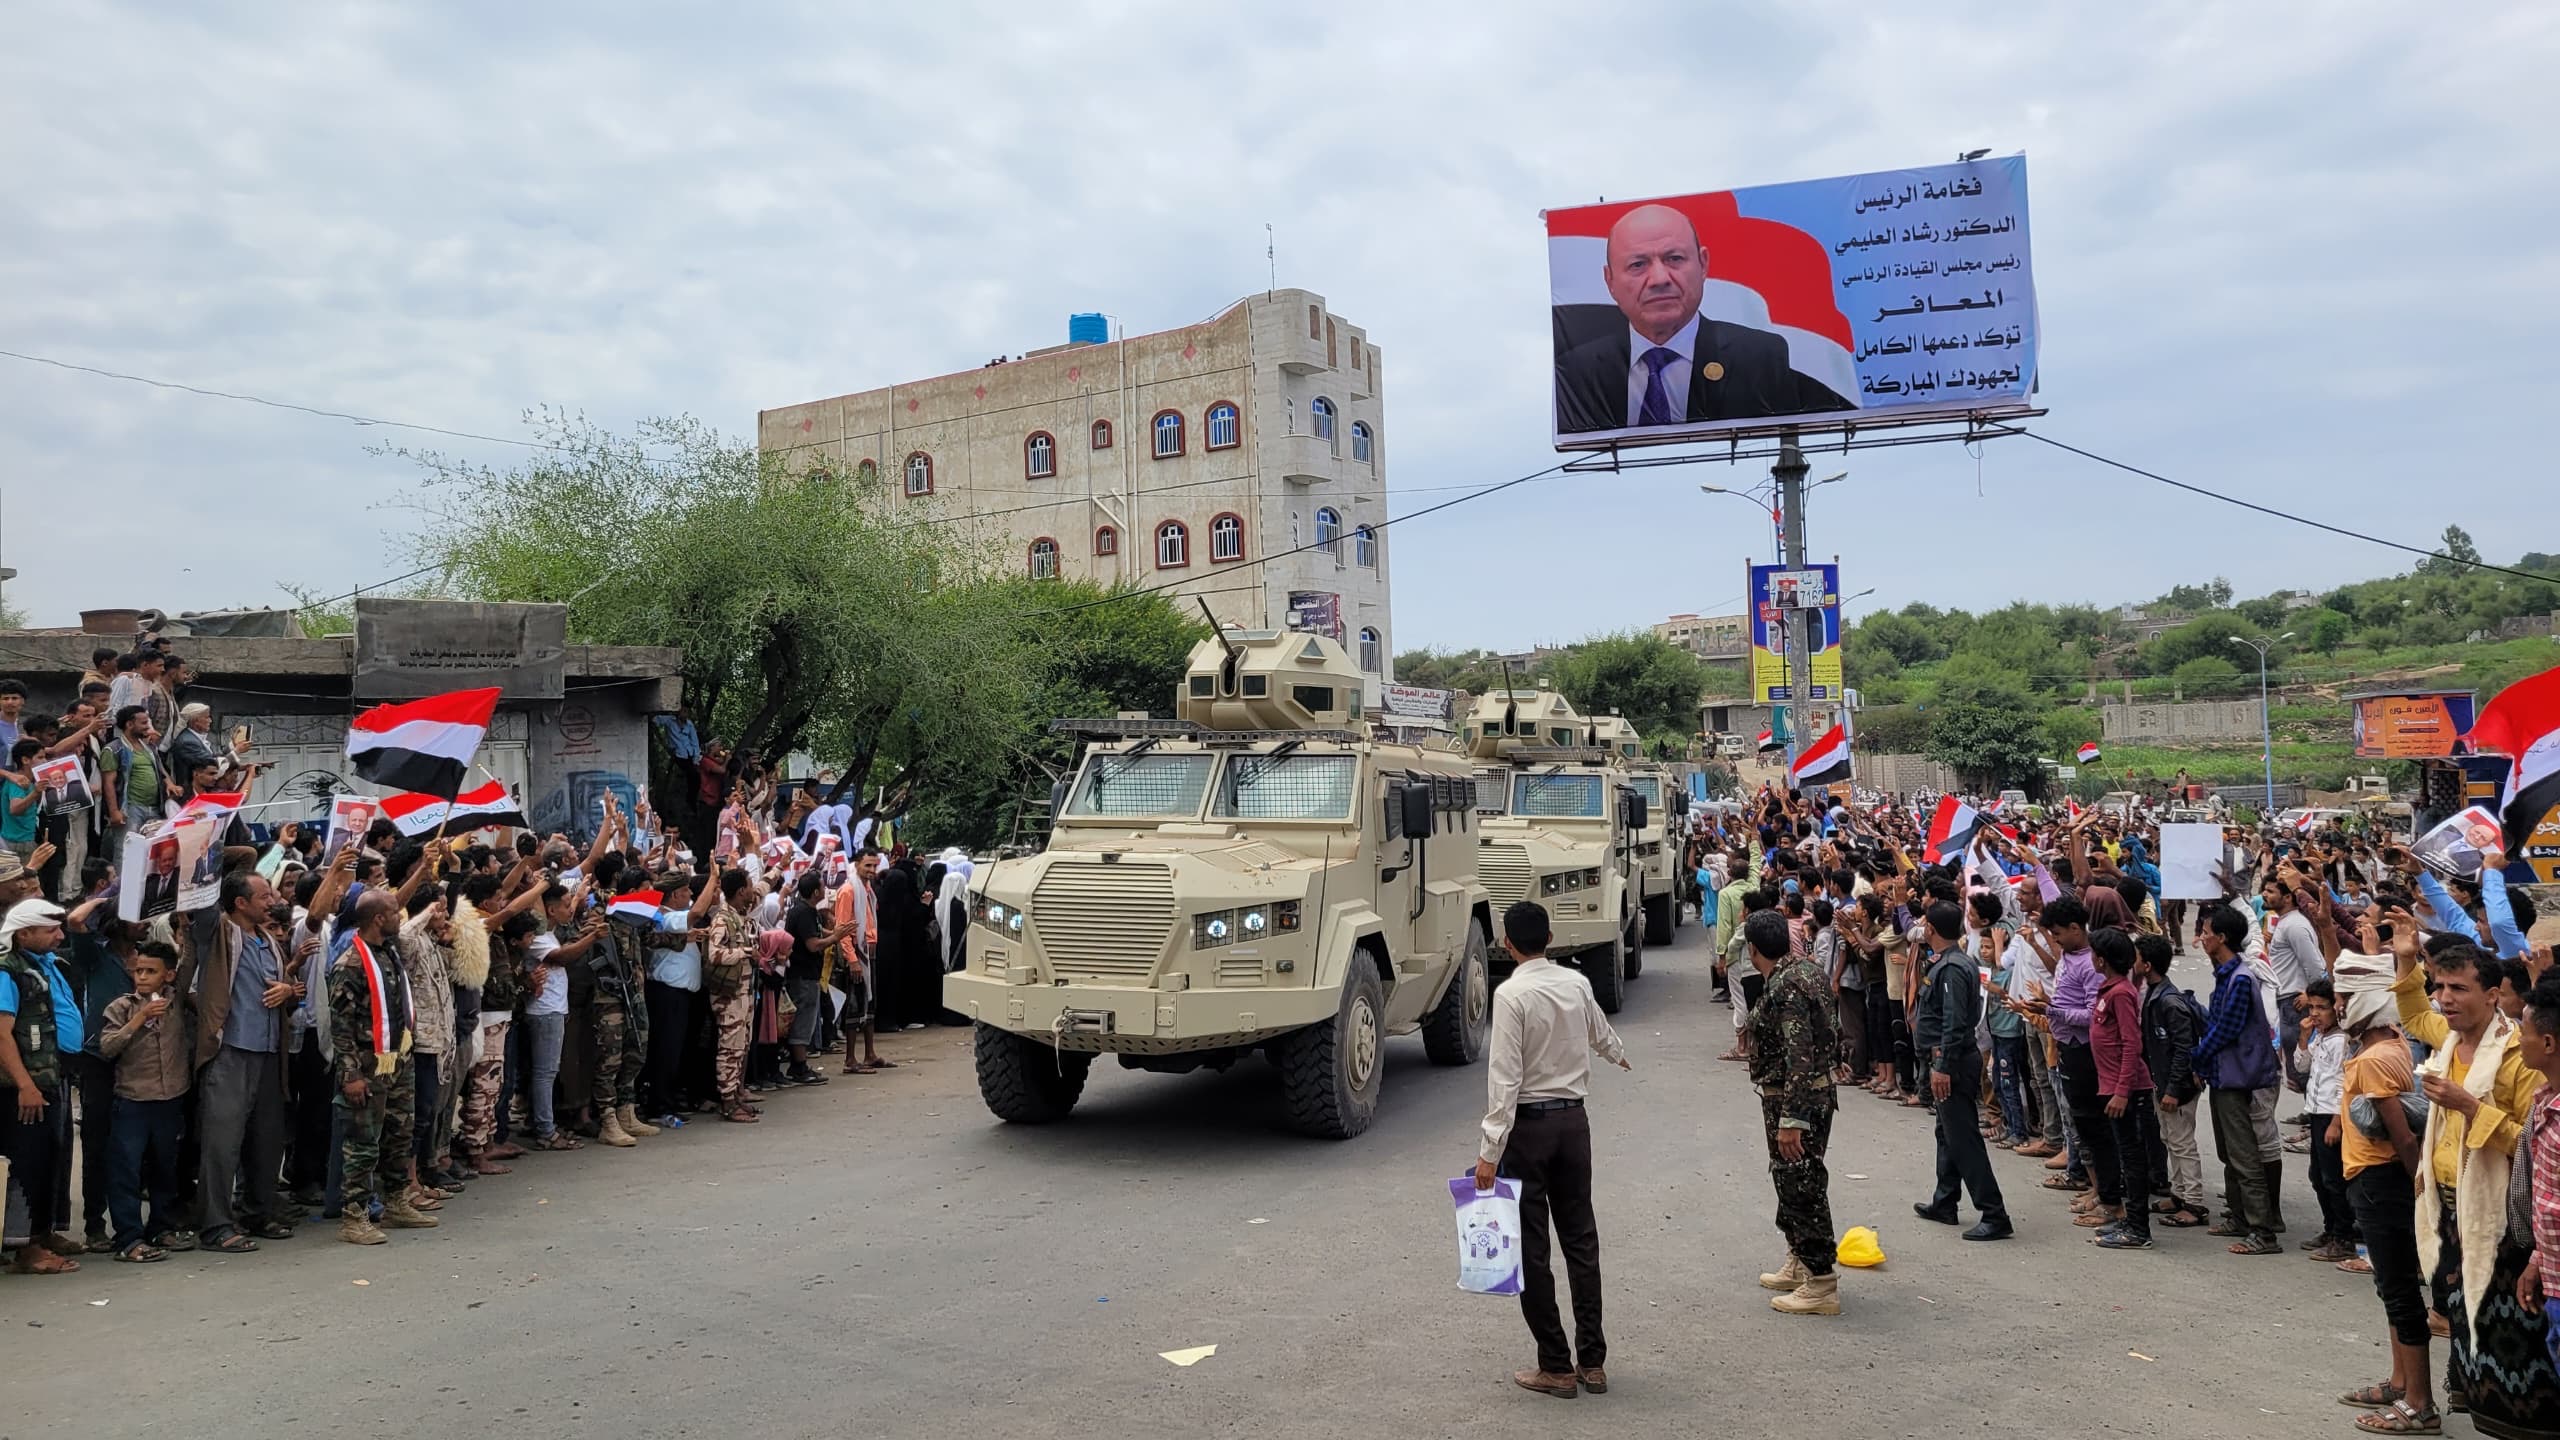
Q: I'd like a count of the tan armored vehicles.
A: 3